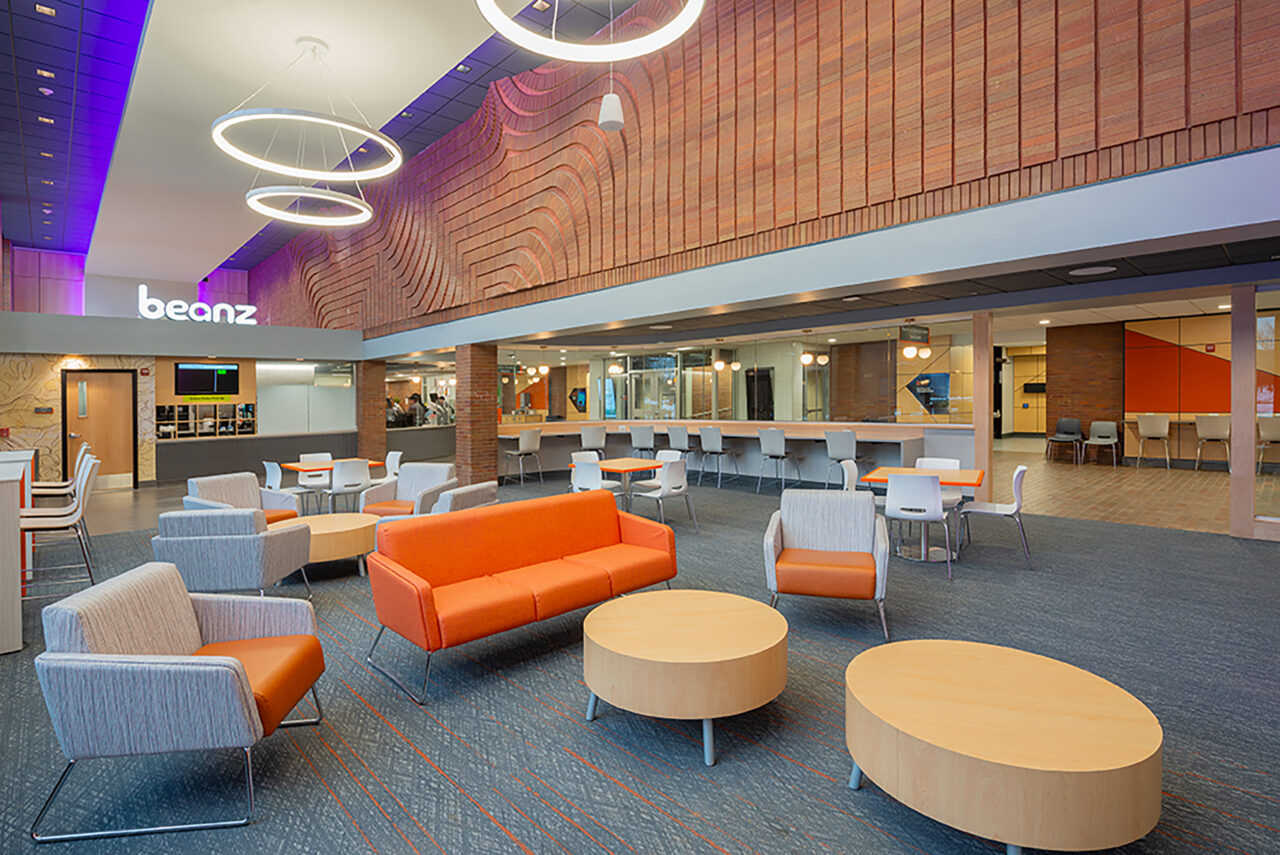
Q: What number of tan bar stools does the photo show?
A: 3